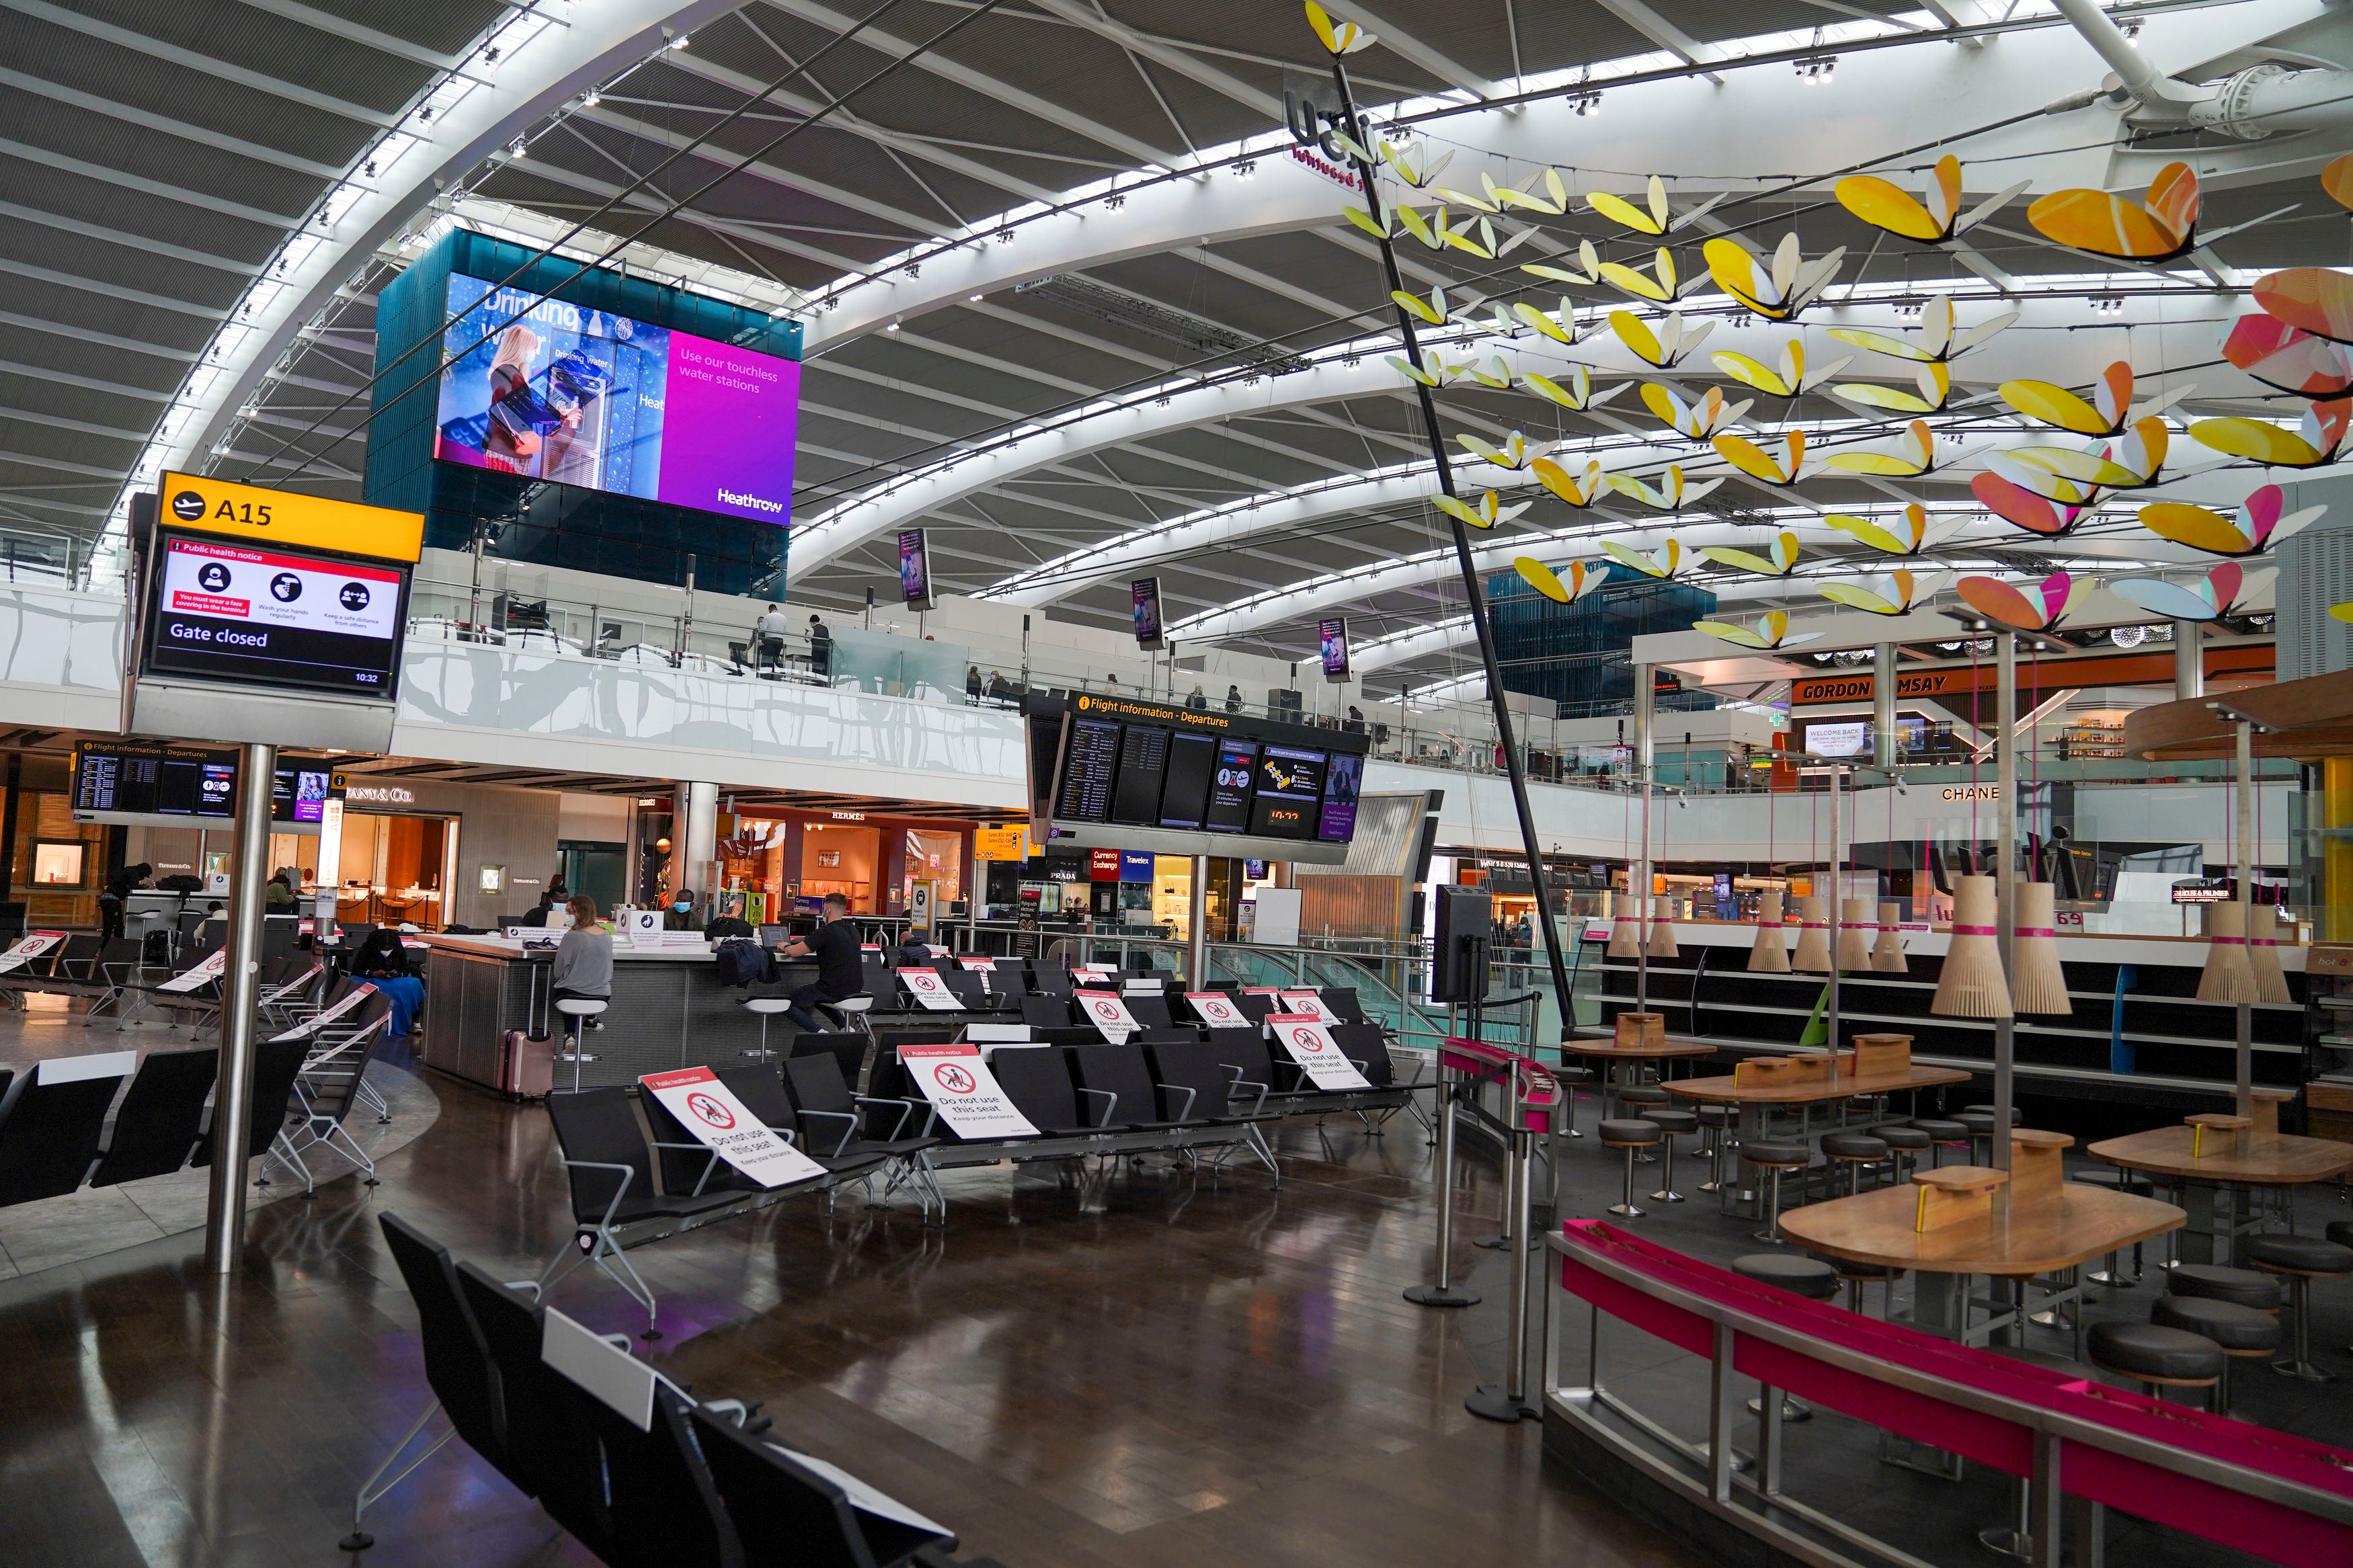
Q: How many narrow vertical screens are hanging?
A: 3